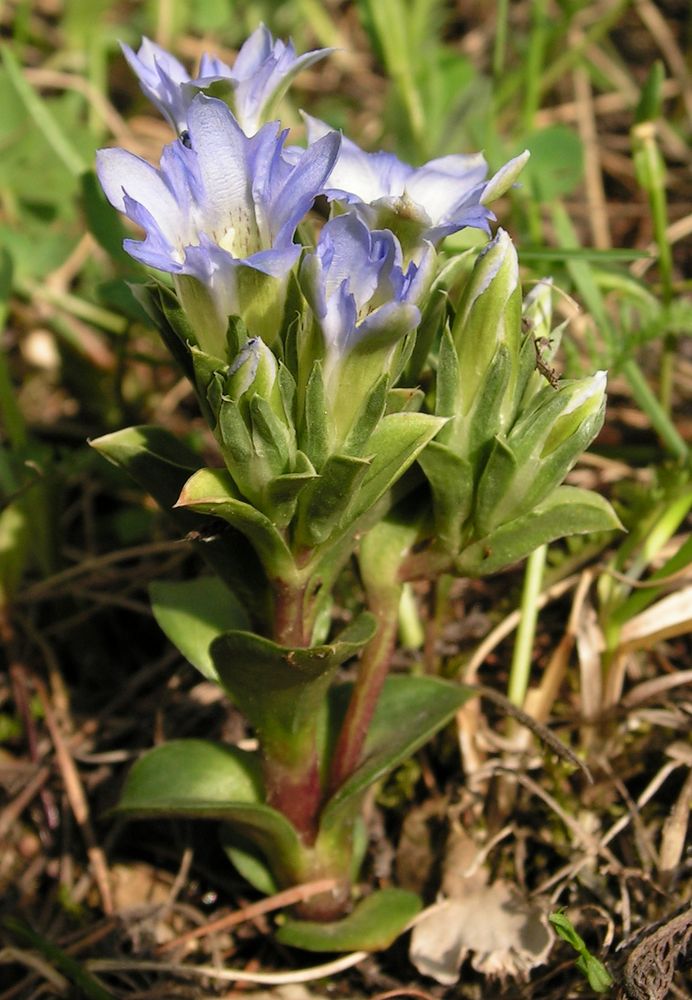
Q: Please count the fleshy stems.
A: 2